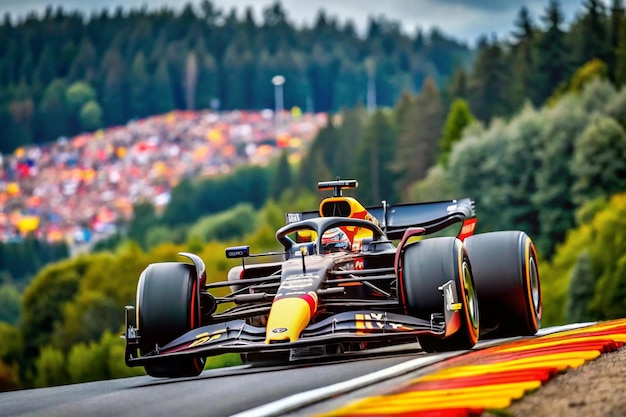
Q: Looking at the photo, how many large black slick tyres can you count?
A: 3